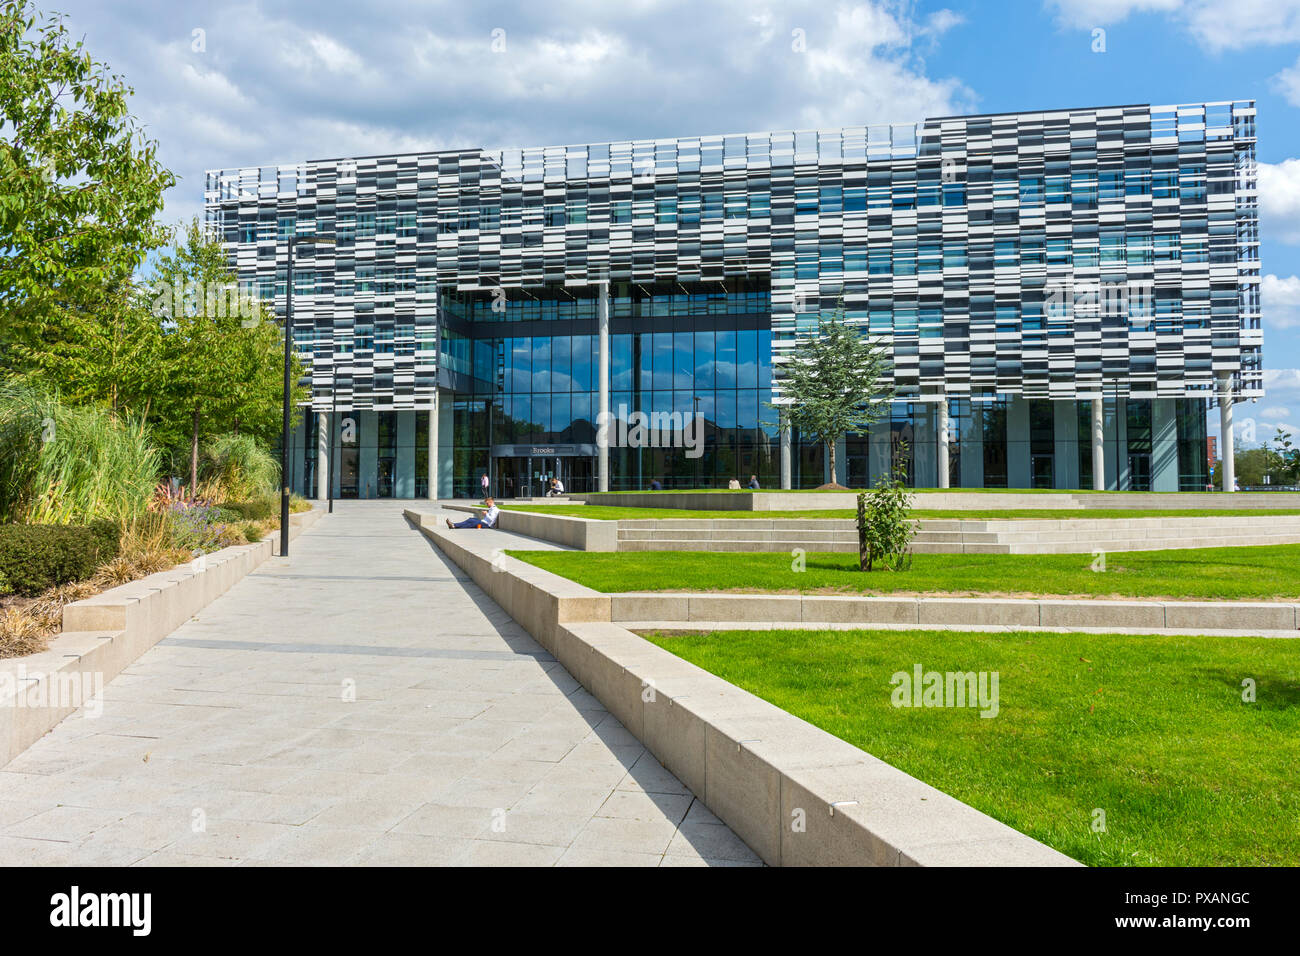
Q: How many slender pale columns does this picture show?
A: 7